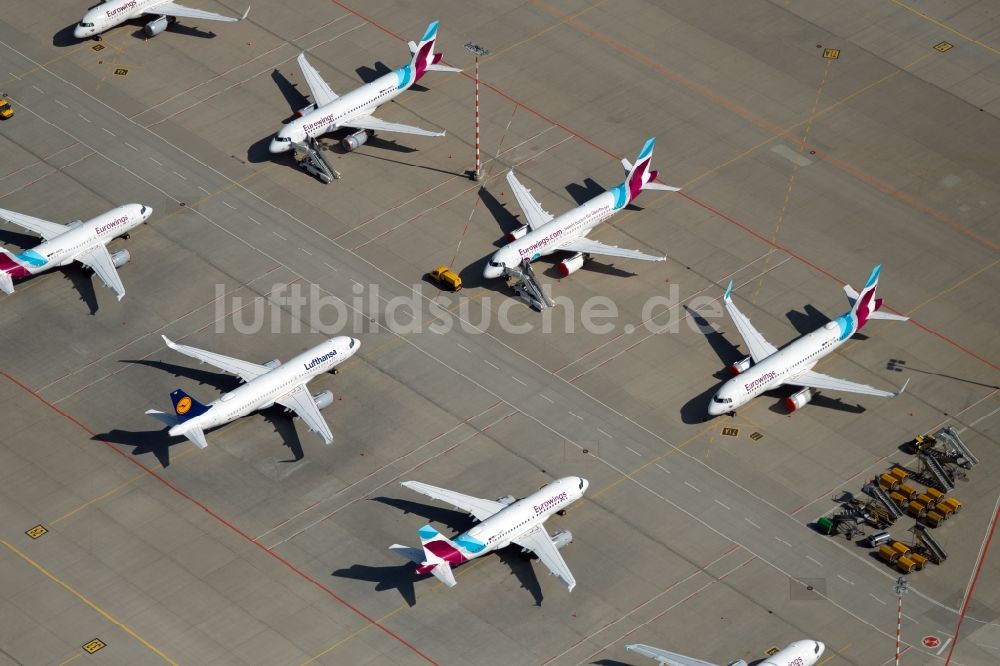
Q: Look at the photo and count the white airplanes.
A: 8